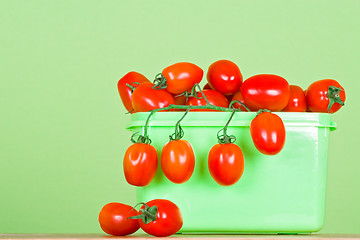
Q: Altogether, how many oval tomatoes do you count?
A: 15